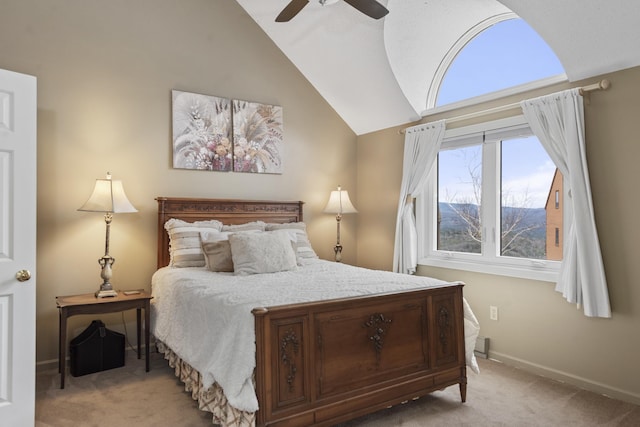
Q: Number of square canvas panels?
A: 2